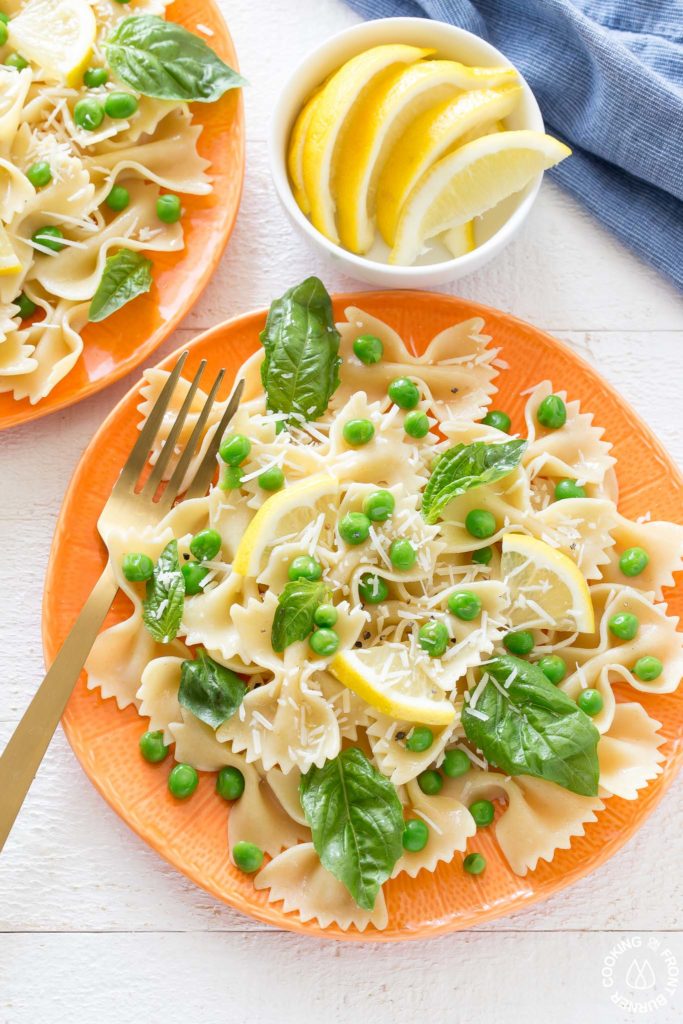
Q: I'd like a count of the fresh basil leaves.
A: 9